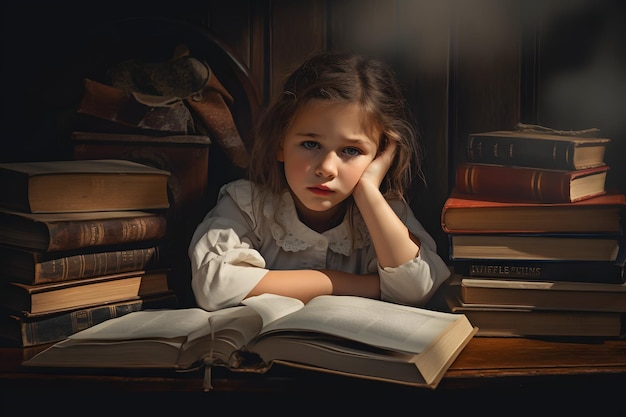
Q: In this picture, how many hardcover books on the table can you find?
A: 13